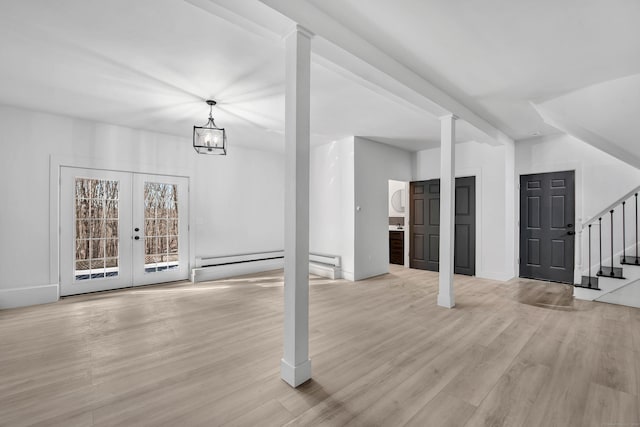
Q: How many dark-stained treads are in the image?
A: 3